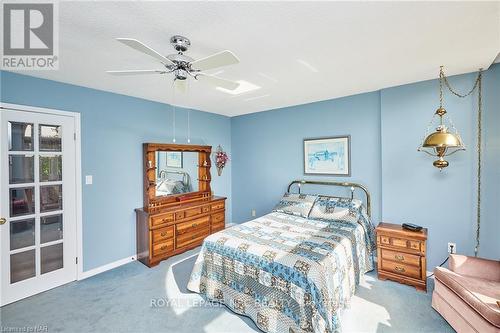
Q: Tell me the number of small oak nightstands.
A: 1